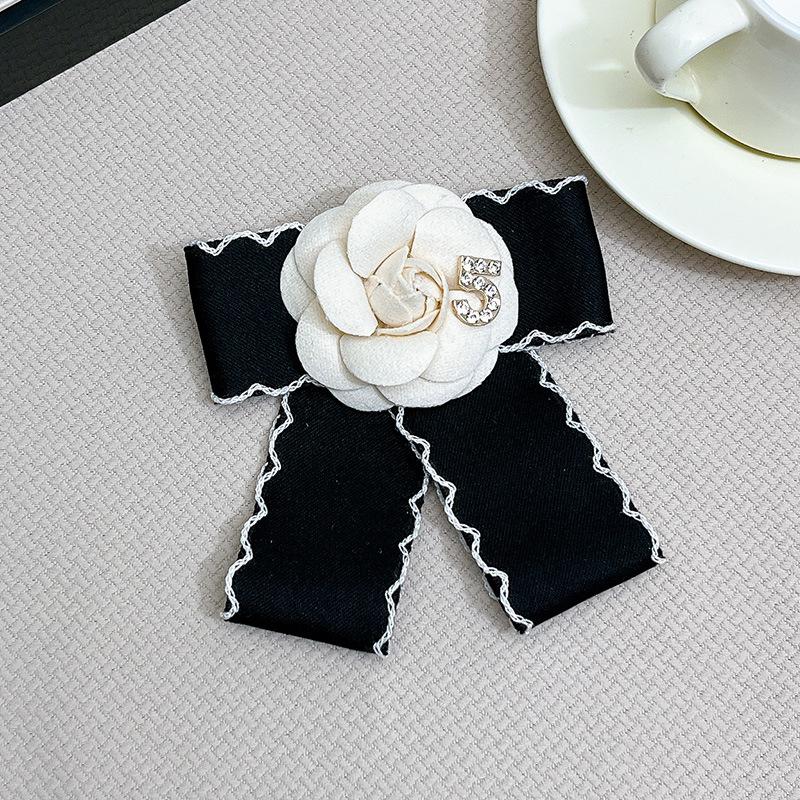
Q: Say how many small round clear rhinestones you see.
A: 10